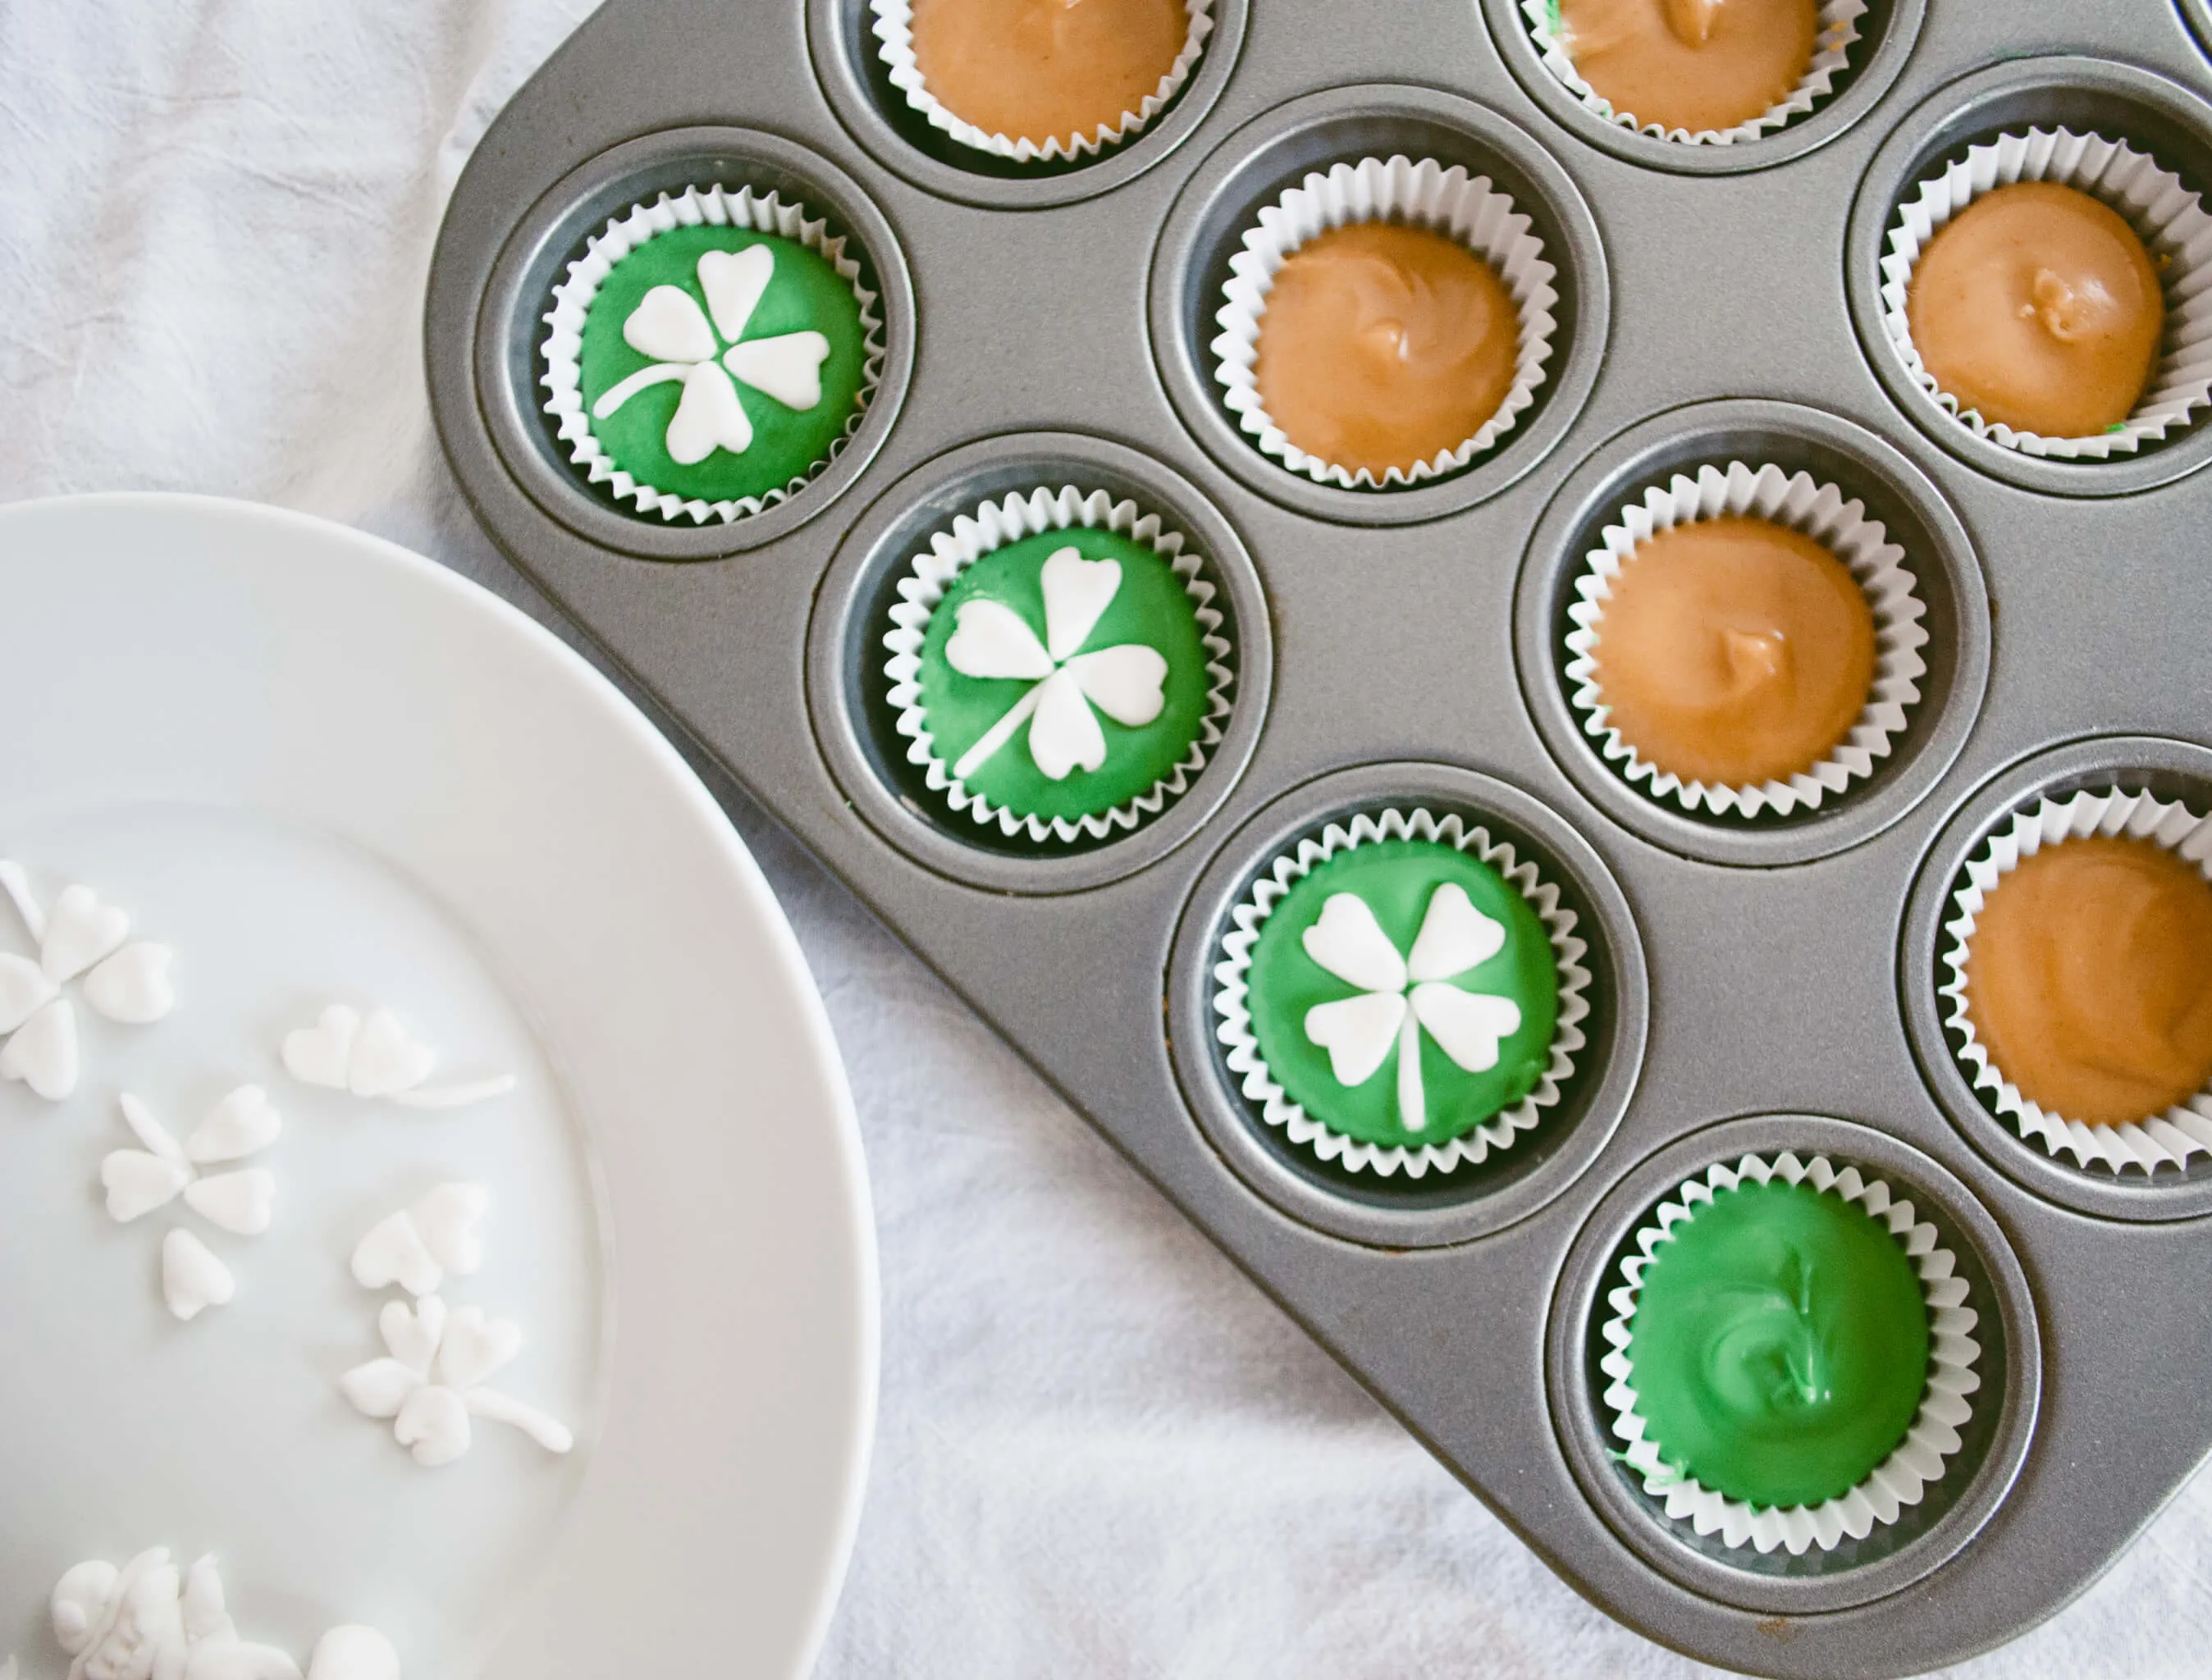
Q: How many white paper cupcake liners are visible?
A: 10